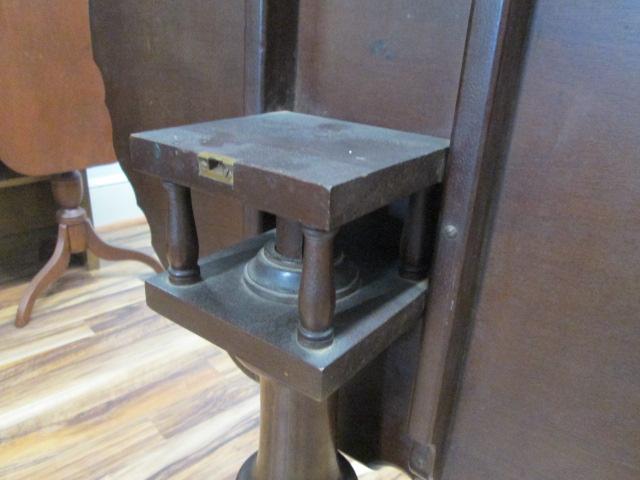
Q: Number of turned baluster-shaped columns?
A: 3